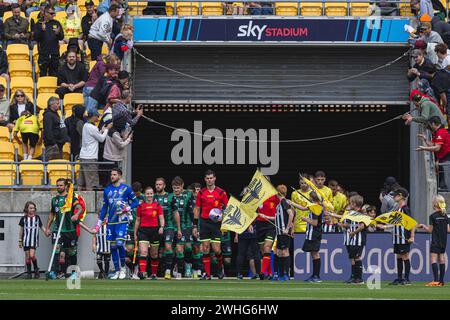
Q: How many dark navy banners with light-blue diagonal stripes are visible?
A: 1